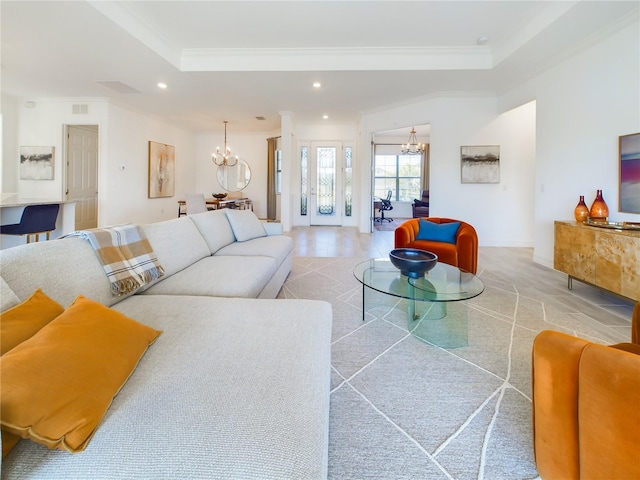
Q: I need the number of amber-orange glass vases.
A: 2